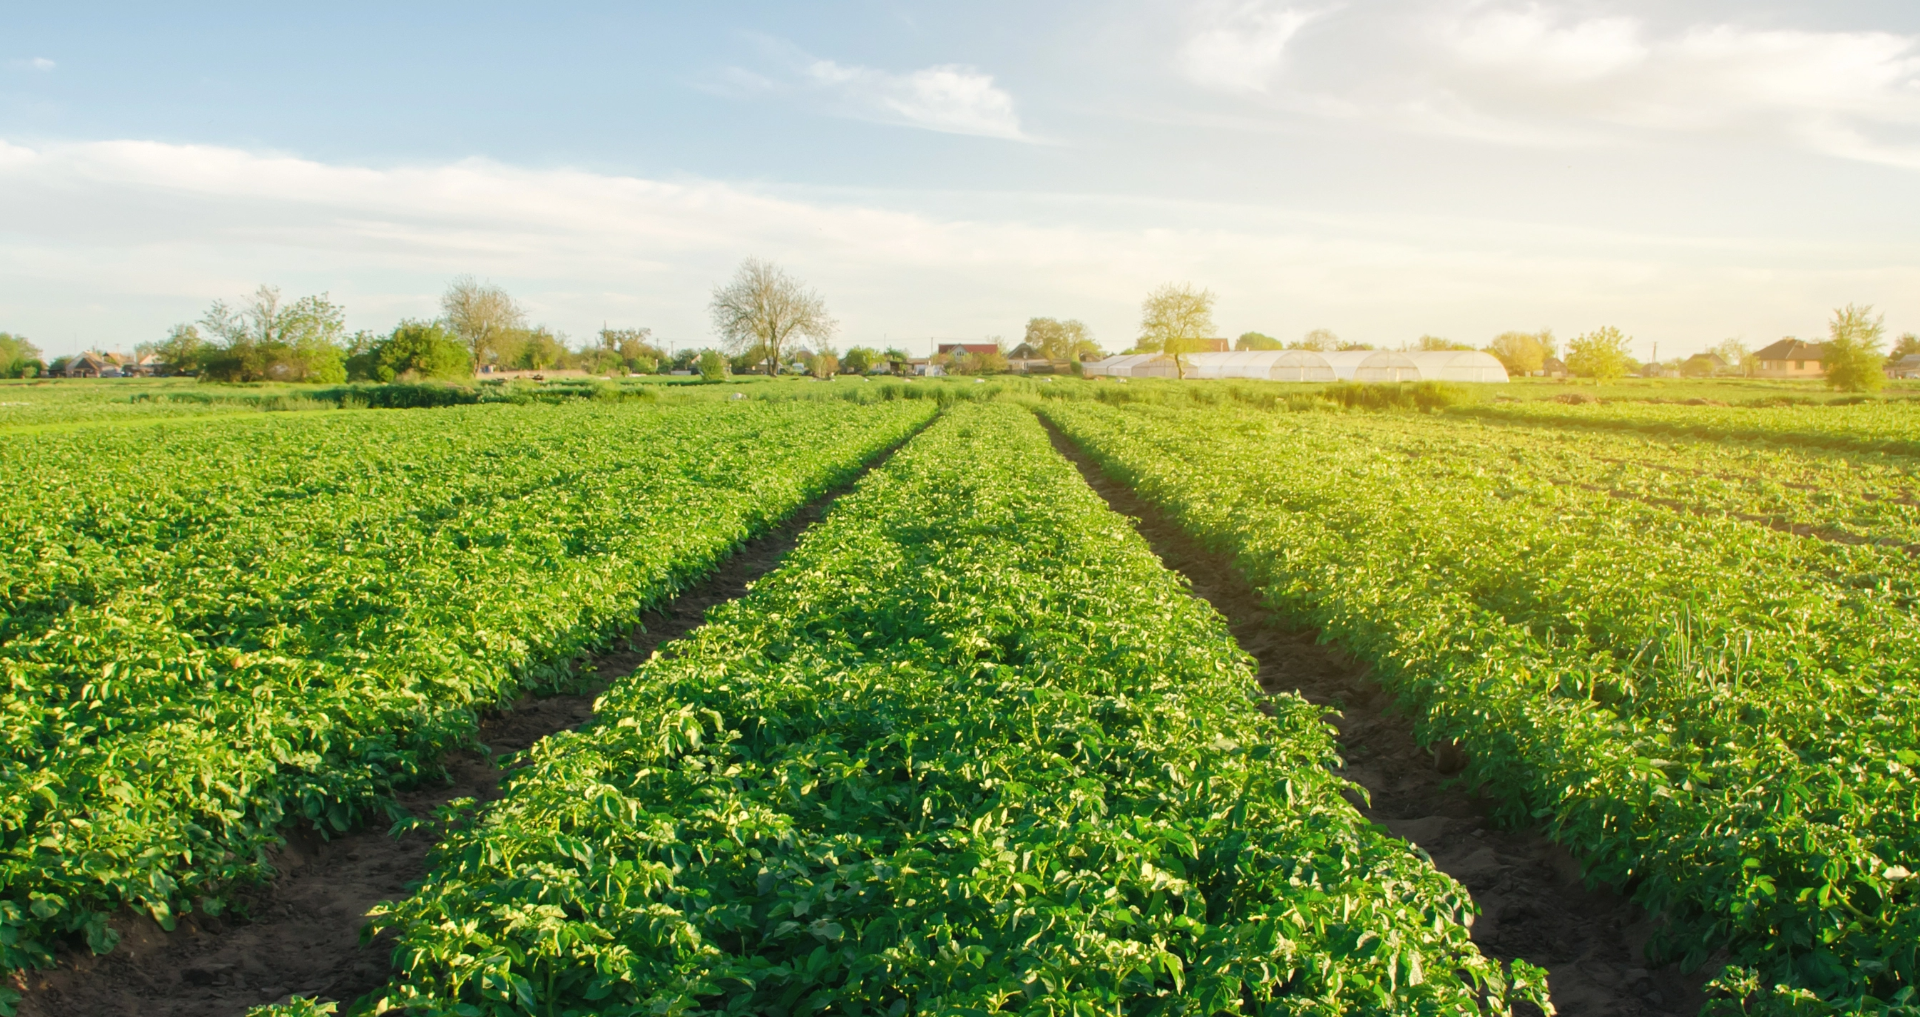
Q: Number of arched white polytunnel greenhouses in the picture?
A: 3